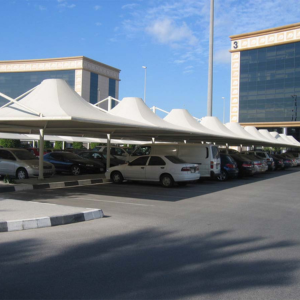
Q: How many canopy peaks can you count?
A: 10